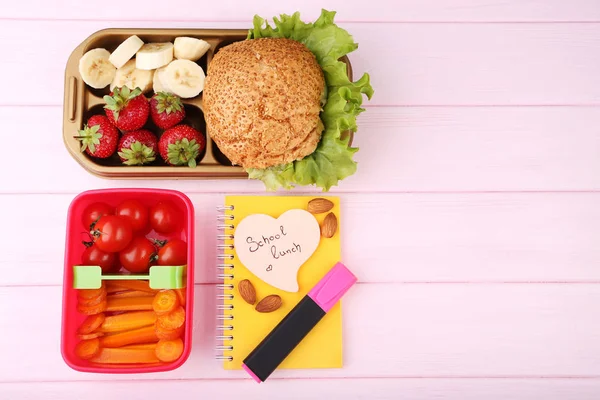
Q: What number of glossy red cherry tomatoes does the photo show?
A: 7